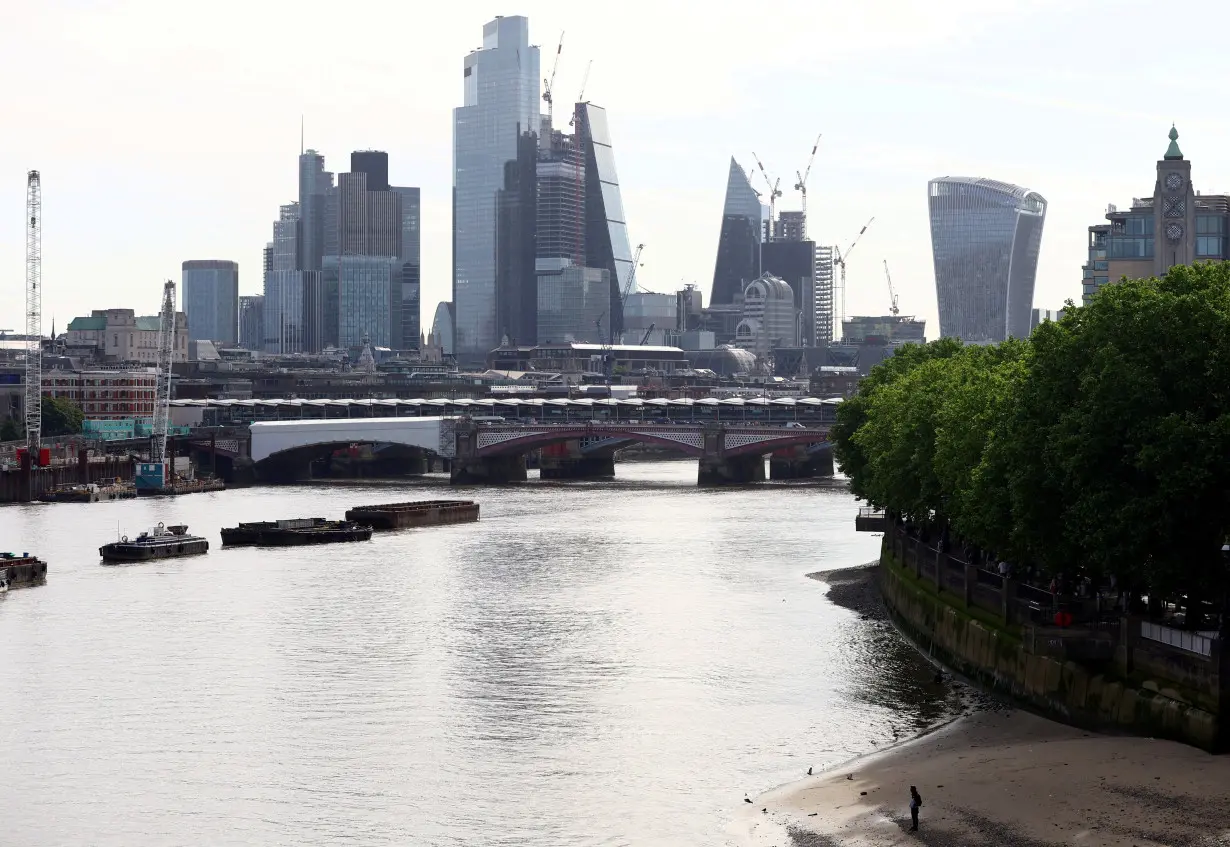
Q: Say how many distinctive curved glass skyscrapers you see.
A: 1